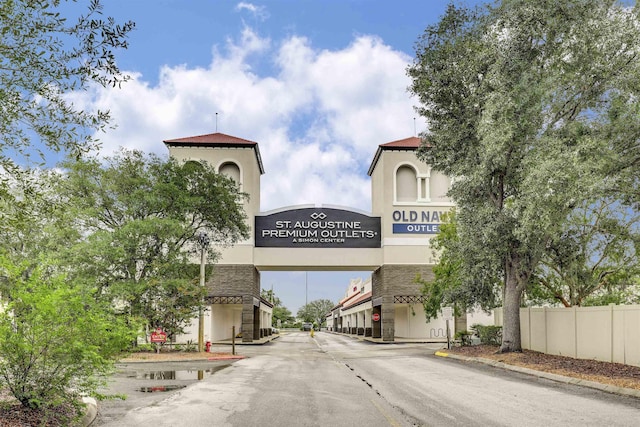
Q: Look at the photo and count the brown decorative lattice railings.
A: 2